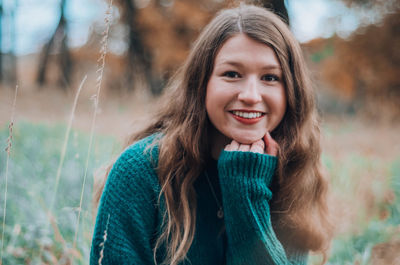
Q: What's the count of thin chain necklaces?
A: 1